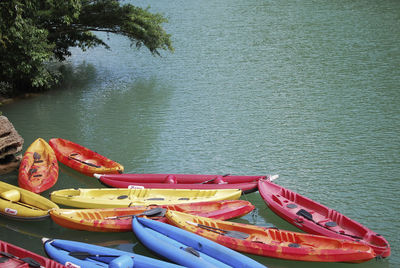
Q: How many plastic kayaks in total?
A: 11